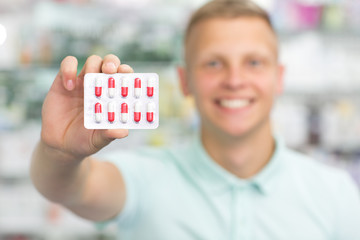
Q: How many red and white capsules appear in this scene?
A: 10